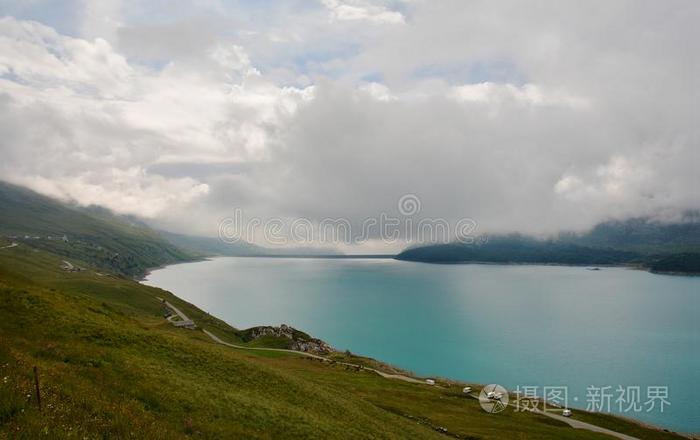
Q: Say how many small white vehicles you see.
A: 5